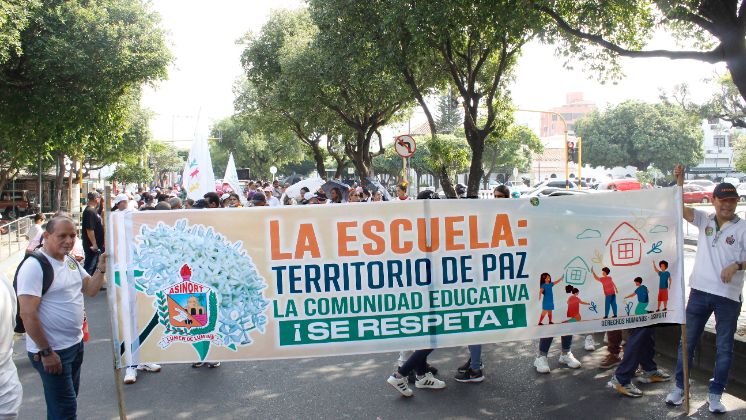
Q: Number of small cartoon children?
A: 5